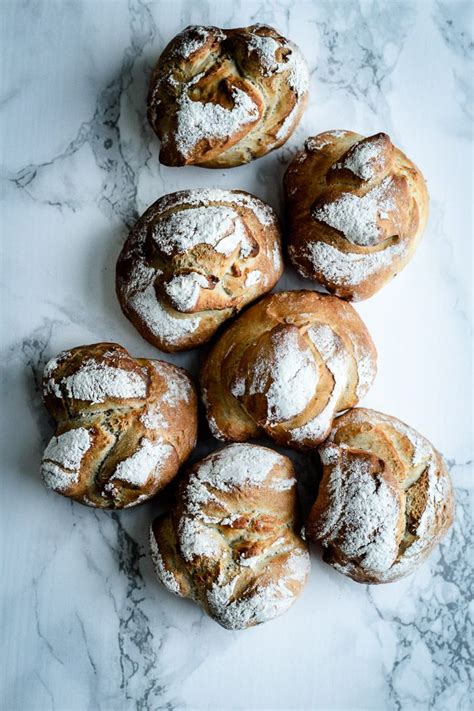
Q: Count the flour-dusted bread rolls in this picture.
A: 7